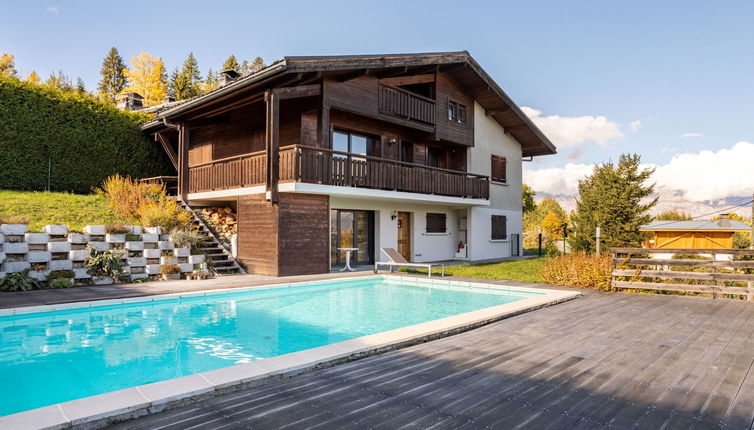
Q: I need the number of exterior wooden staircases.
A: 1